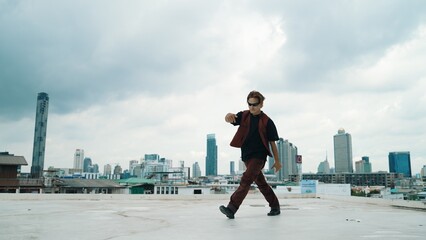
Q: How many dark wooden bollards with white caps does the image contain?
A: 0